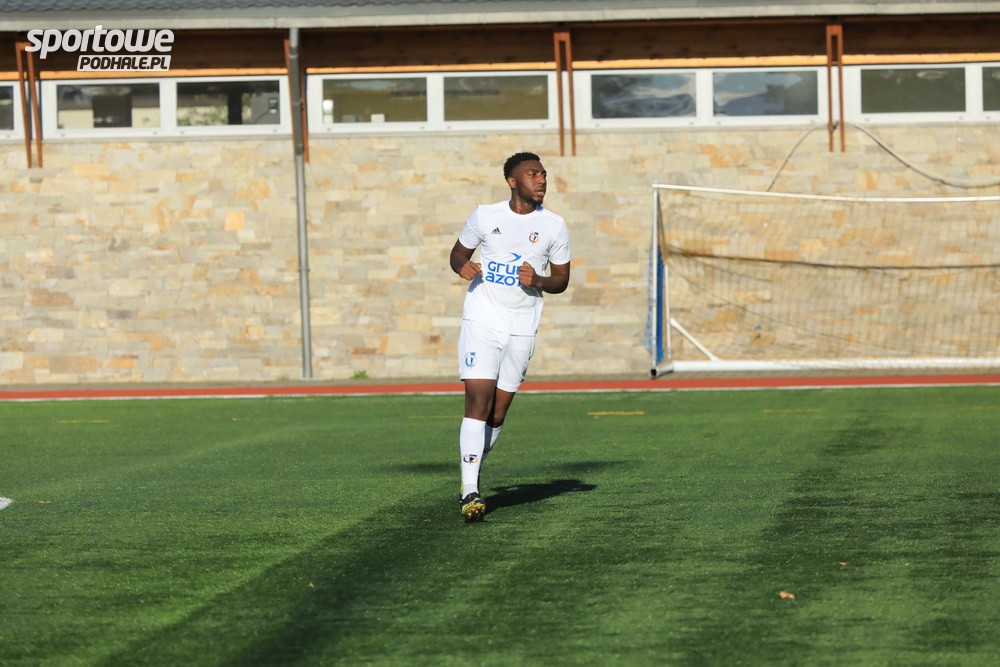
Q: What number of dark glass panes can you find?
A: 9